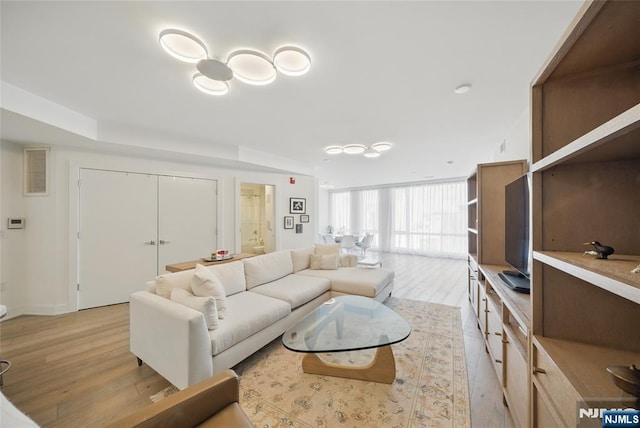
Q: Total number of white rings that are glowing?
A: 8